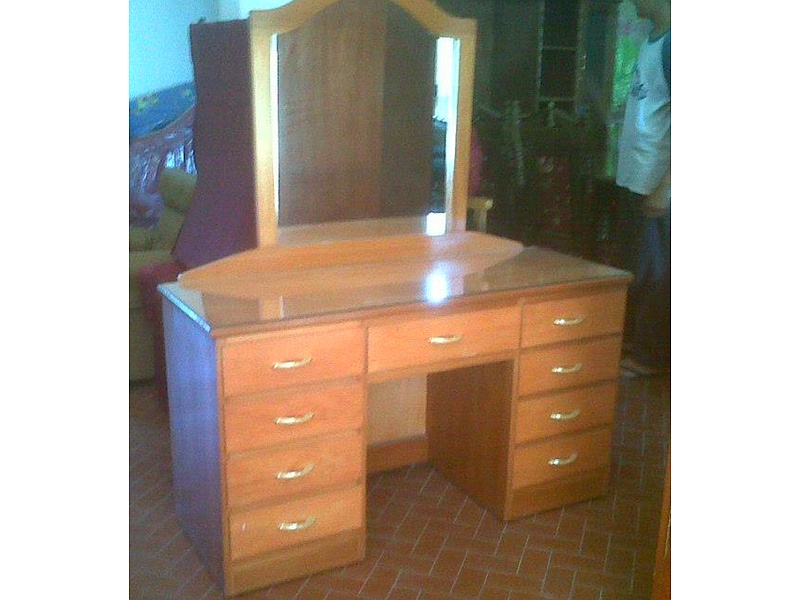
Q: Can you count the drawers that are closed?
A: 9